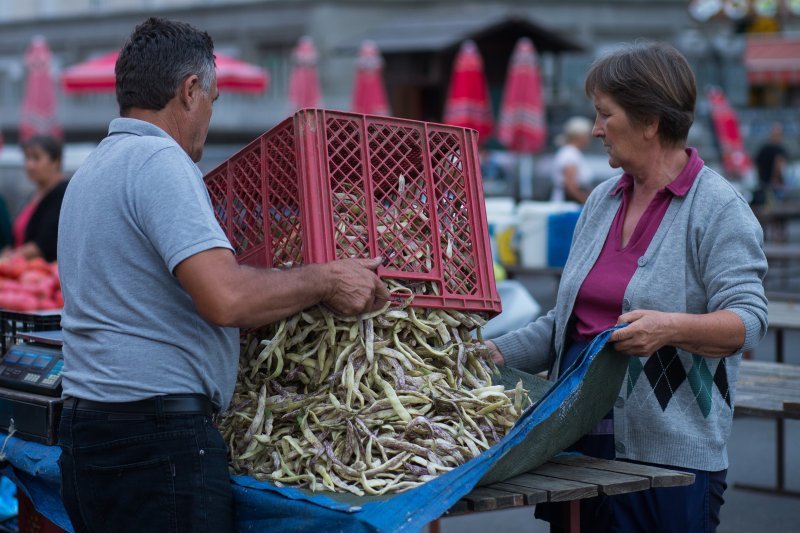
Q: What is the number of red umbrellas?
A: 7